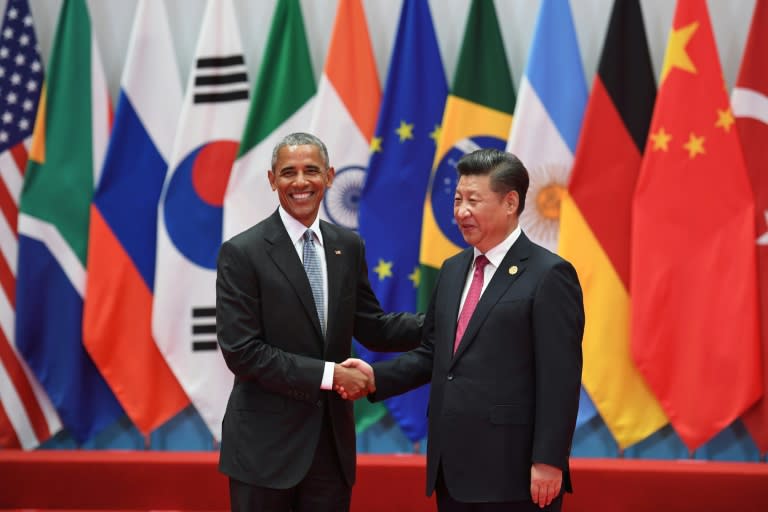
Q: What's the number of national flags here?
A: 11